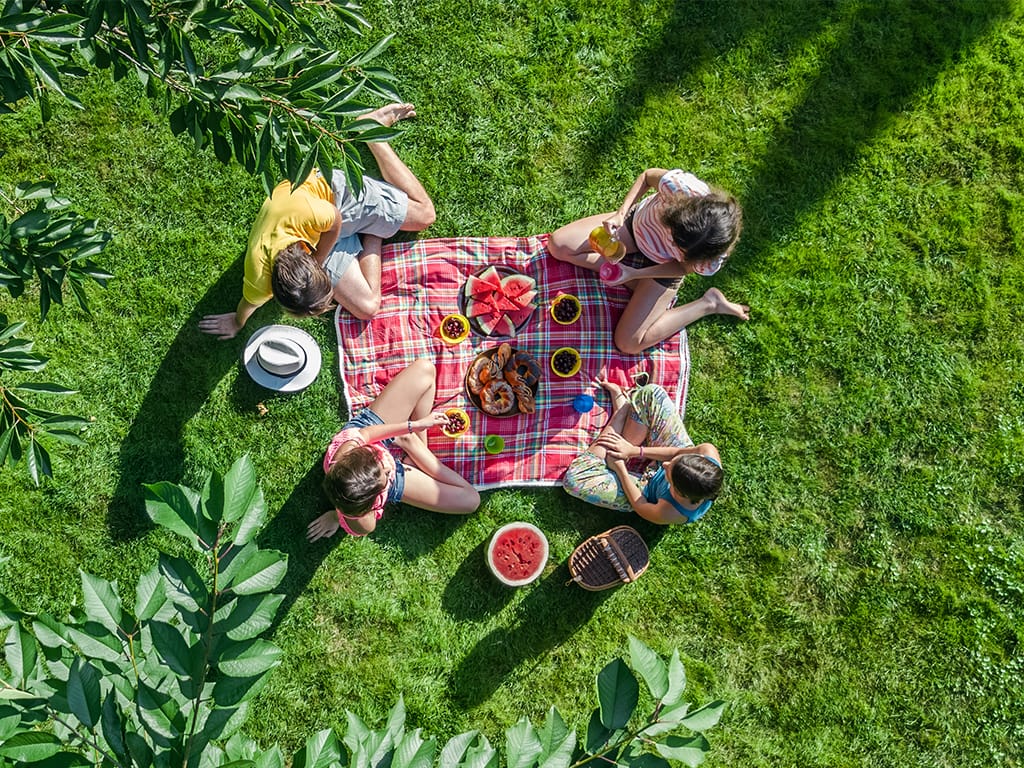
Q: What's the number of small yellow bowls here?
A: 4